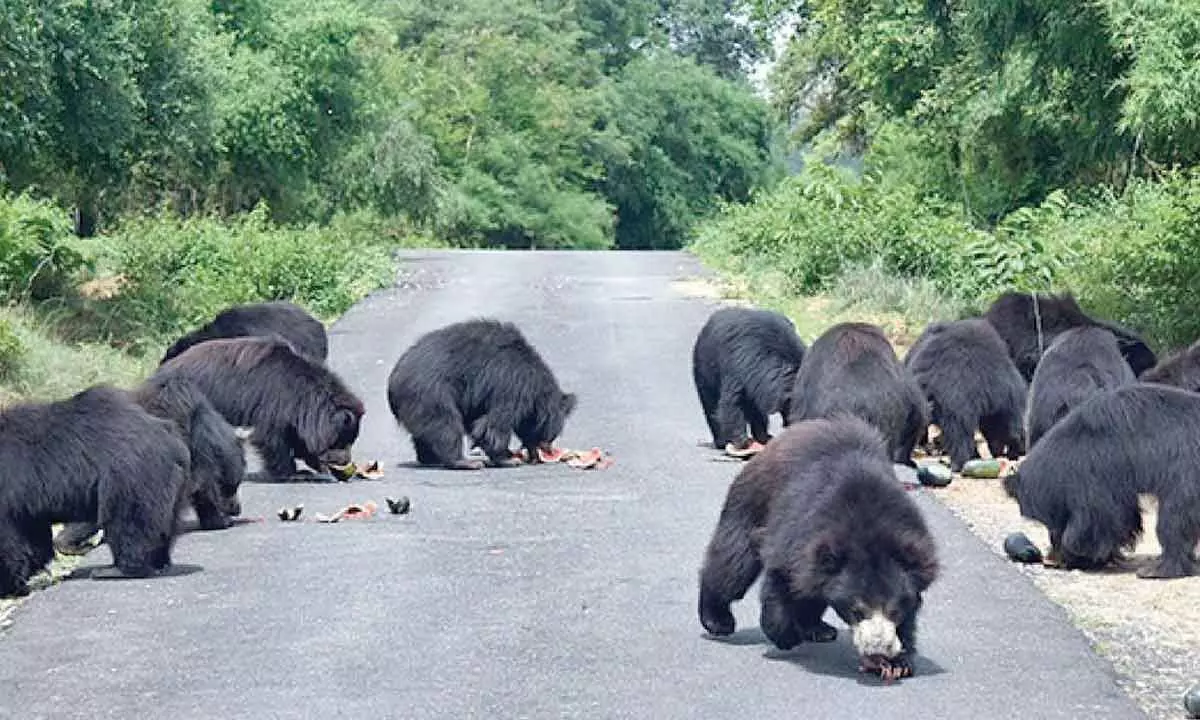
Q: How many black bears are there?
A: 13